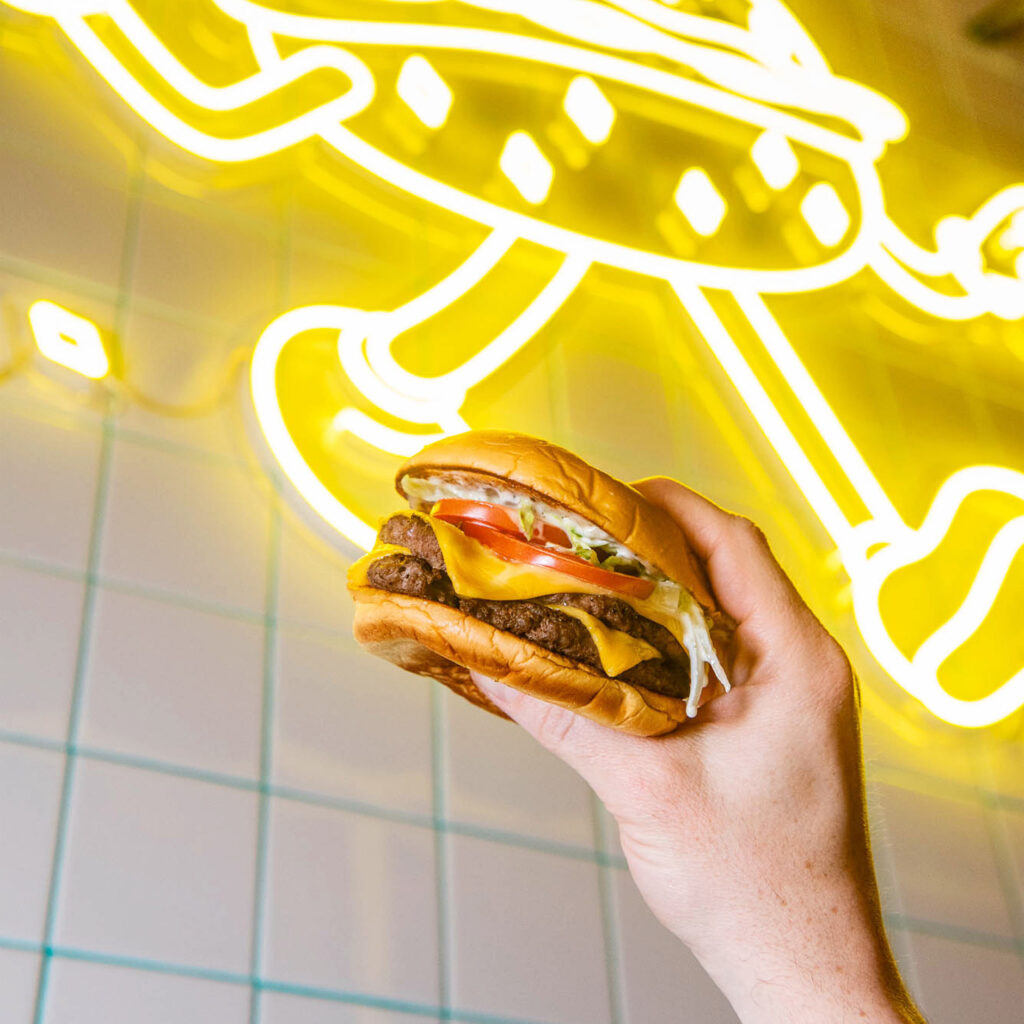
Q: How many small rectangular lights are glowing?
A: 7